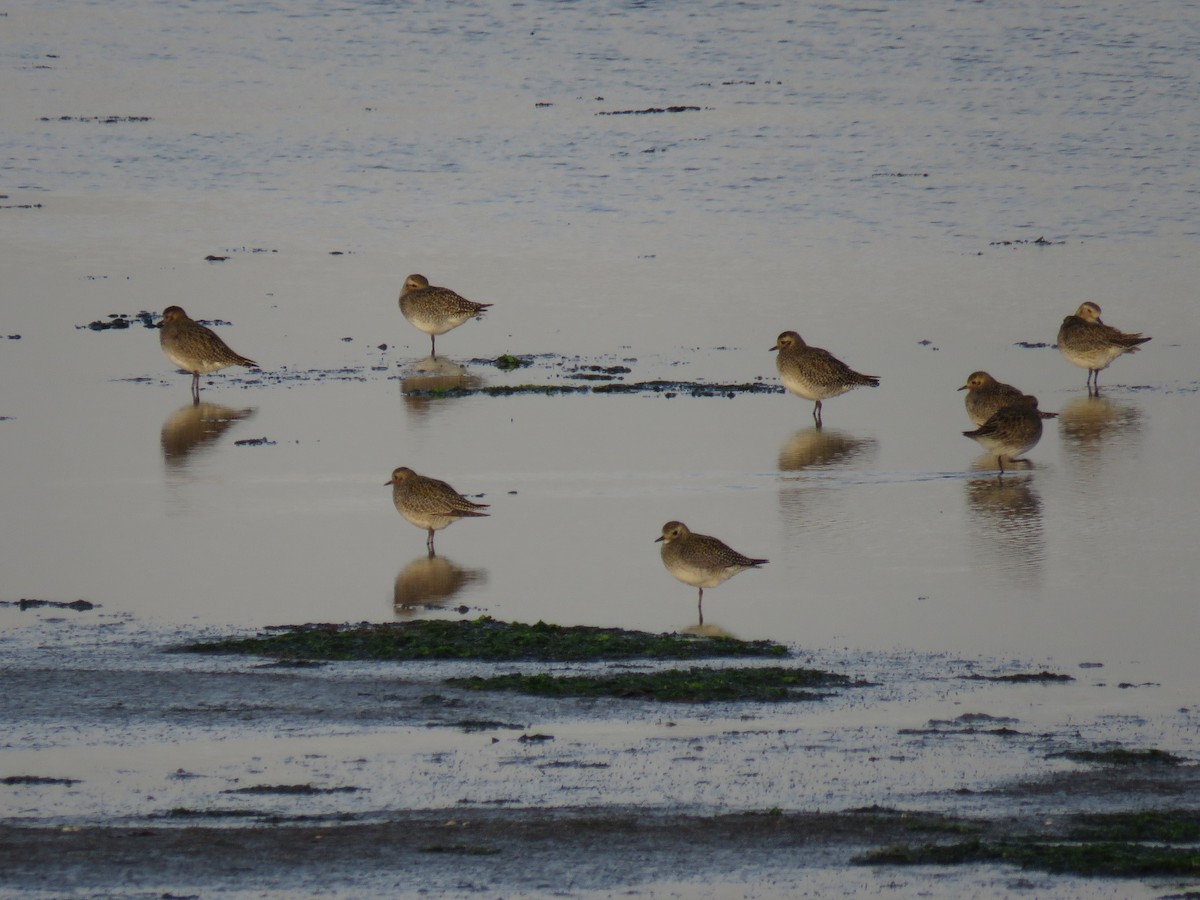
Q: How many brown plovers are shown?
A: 8